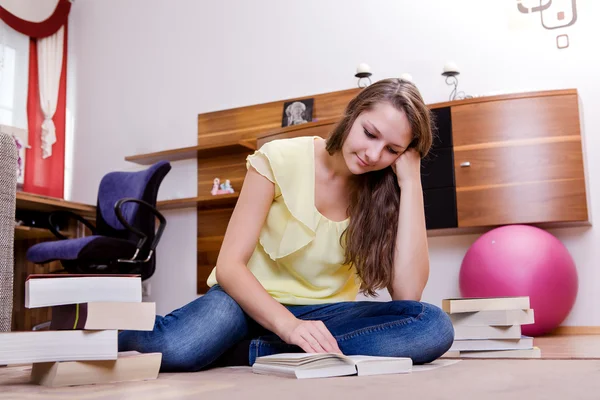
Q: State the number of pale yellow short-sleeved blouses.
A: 1